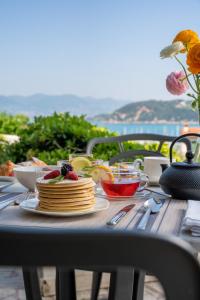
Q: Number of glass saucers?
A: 1